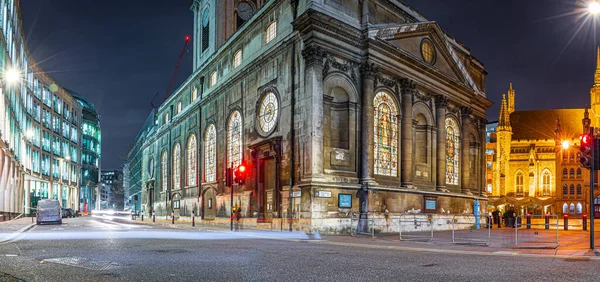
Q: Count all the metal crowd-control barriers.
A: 4